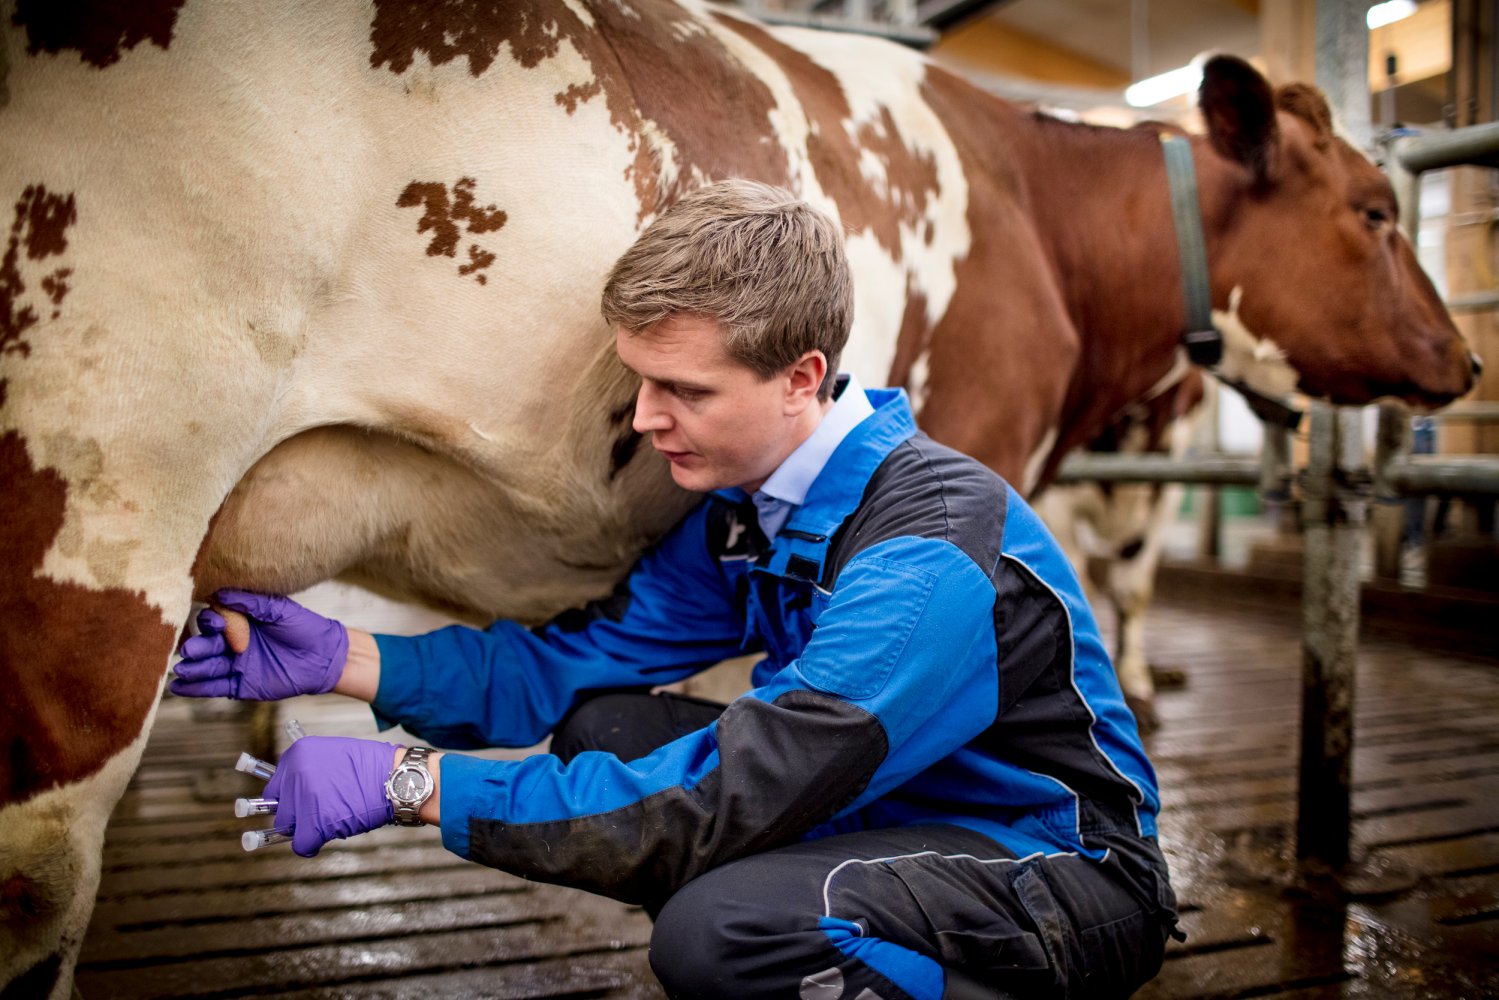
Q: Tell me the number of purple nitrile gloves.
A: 2